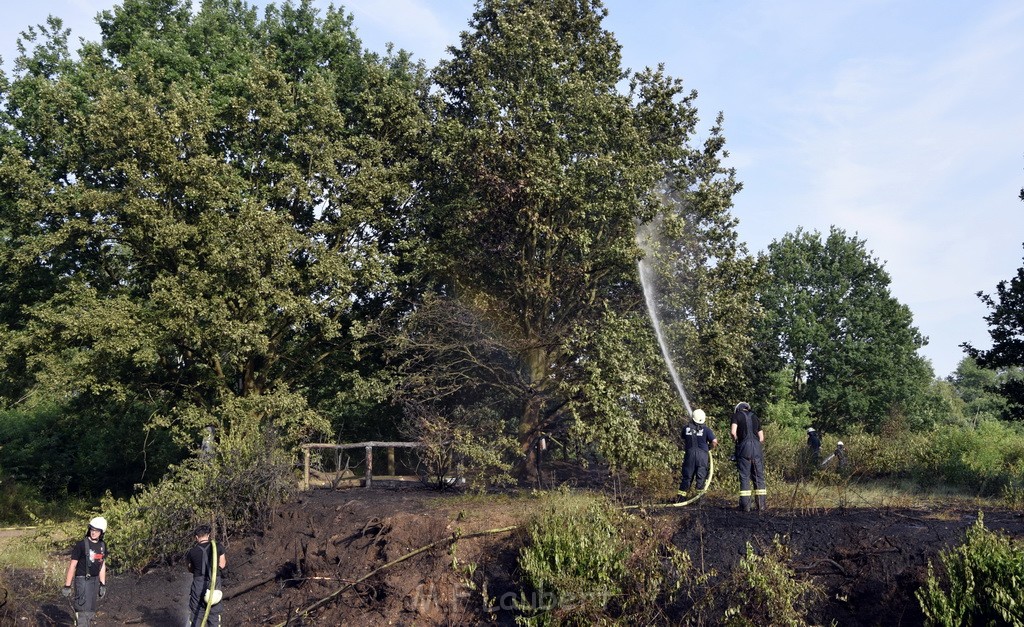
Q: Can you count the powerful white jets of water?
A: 1